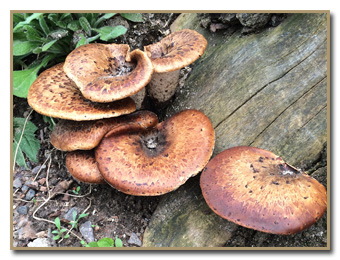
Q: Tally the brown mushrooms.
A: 7